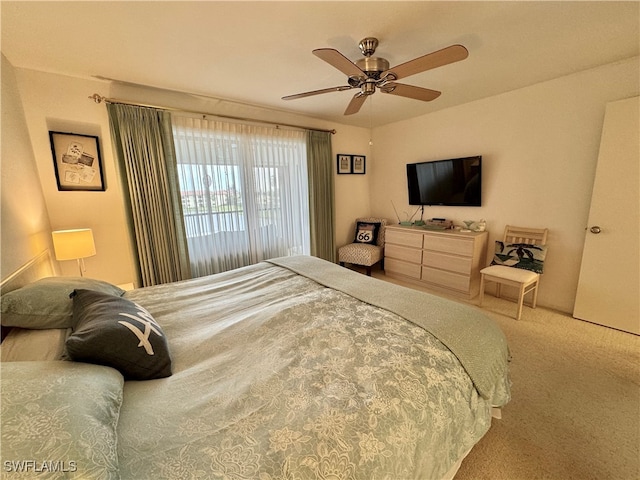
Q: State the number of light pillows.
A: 2